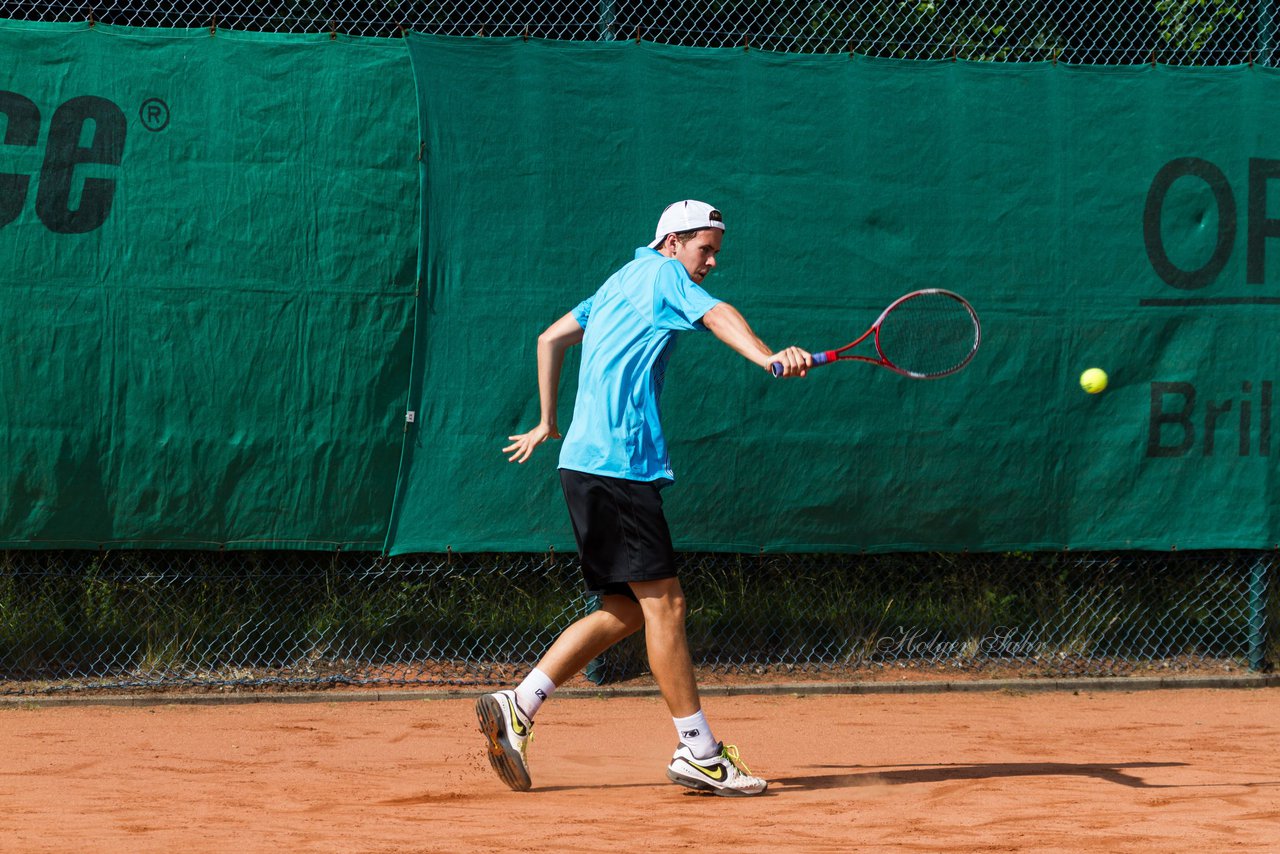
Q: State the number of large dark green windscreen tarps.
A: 2